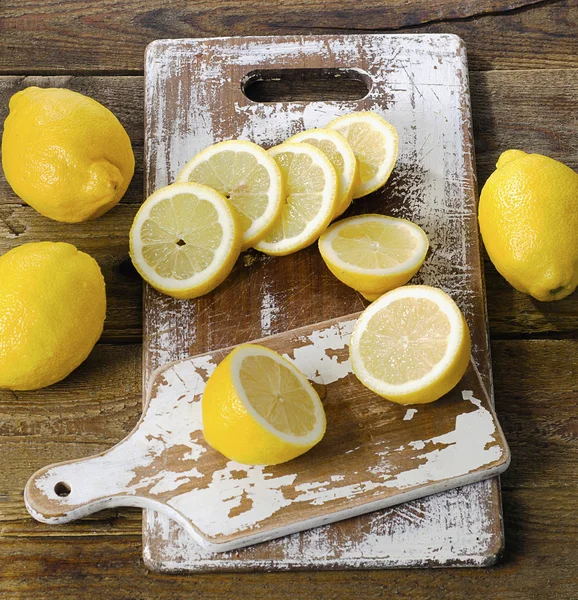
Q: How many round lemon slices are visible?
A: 5